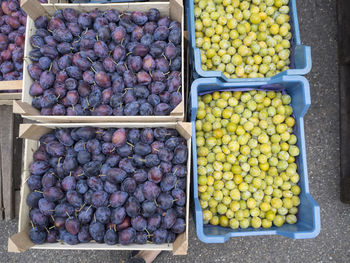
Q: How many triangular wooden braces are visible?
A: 8